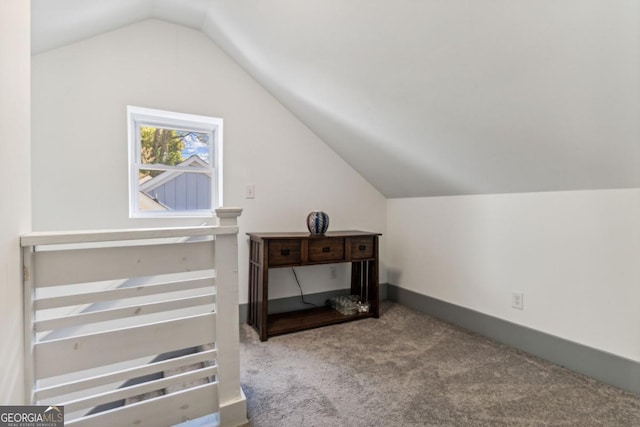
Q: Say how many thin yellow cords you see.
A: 0